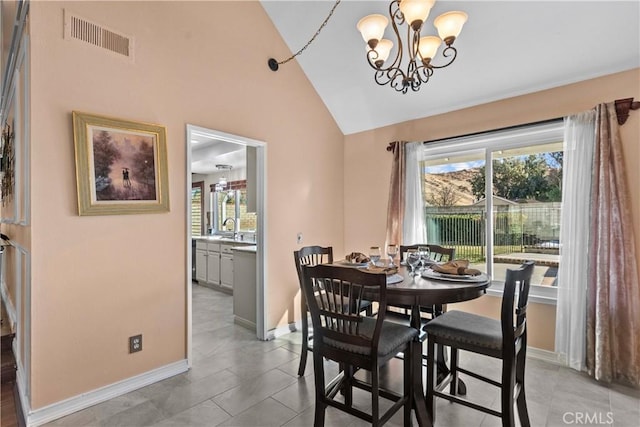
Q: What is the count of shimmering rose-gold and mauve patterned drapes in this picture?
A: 2